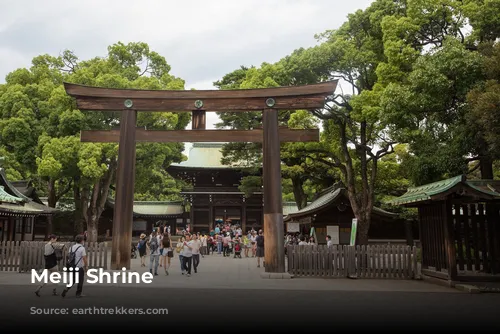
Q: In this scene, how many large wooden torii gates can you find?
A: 1